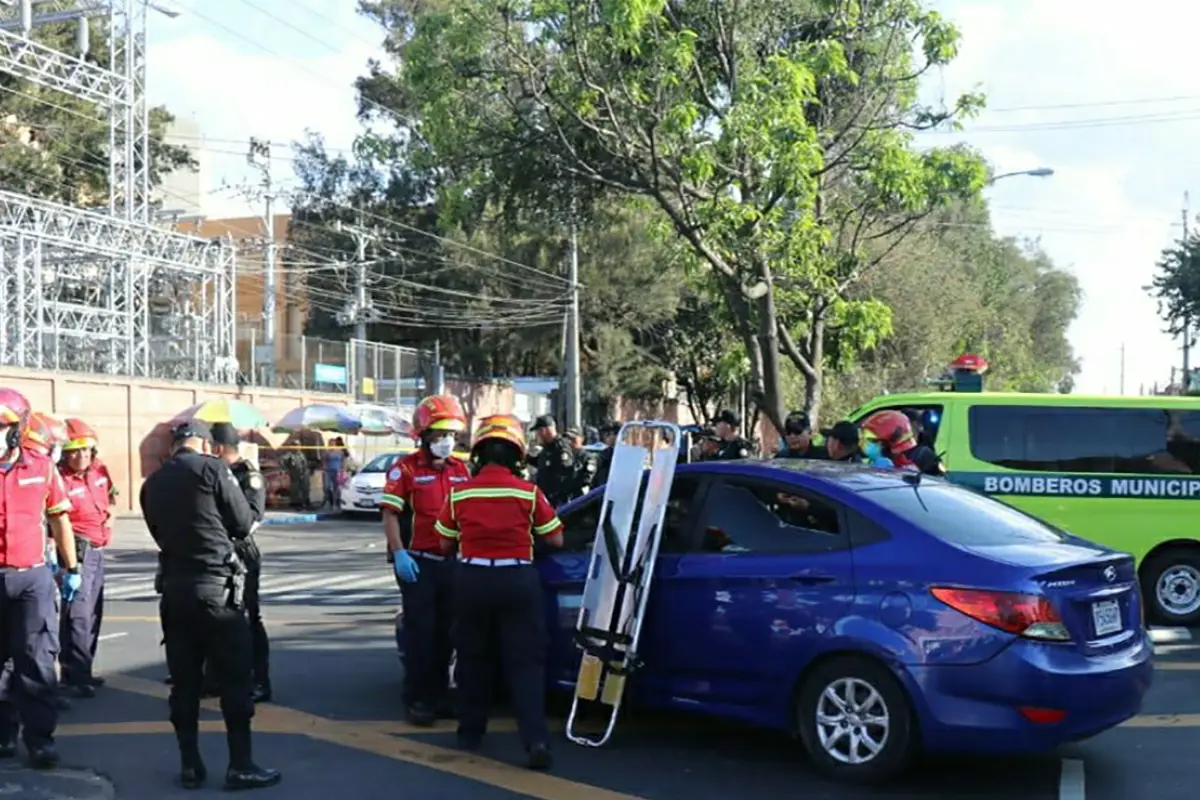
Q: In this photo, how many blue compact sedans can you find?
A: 1